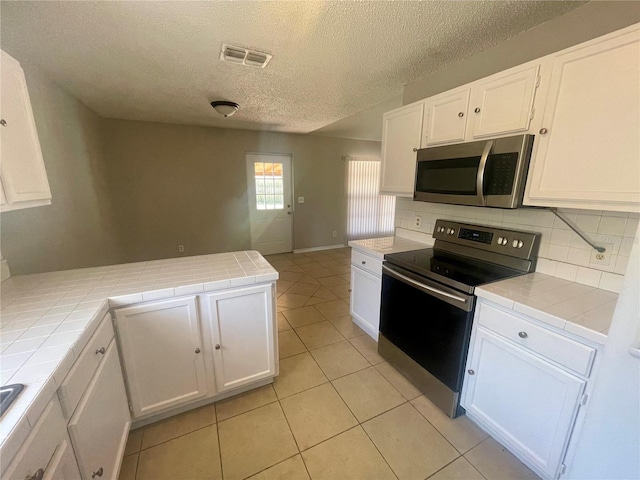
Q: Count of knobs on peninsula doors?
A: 2